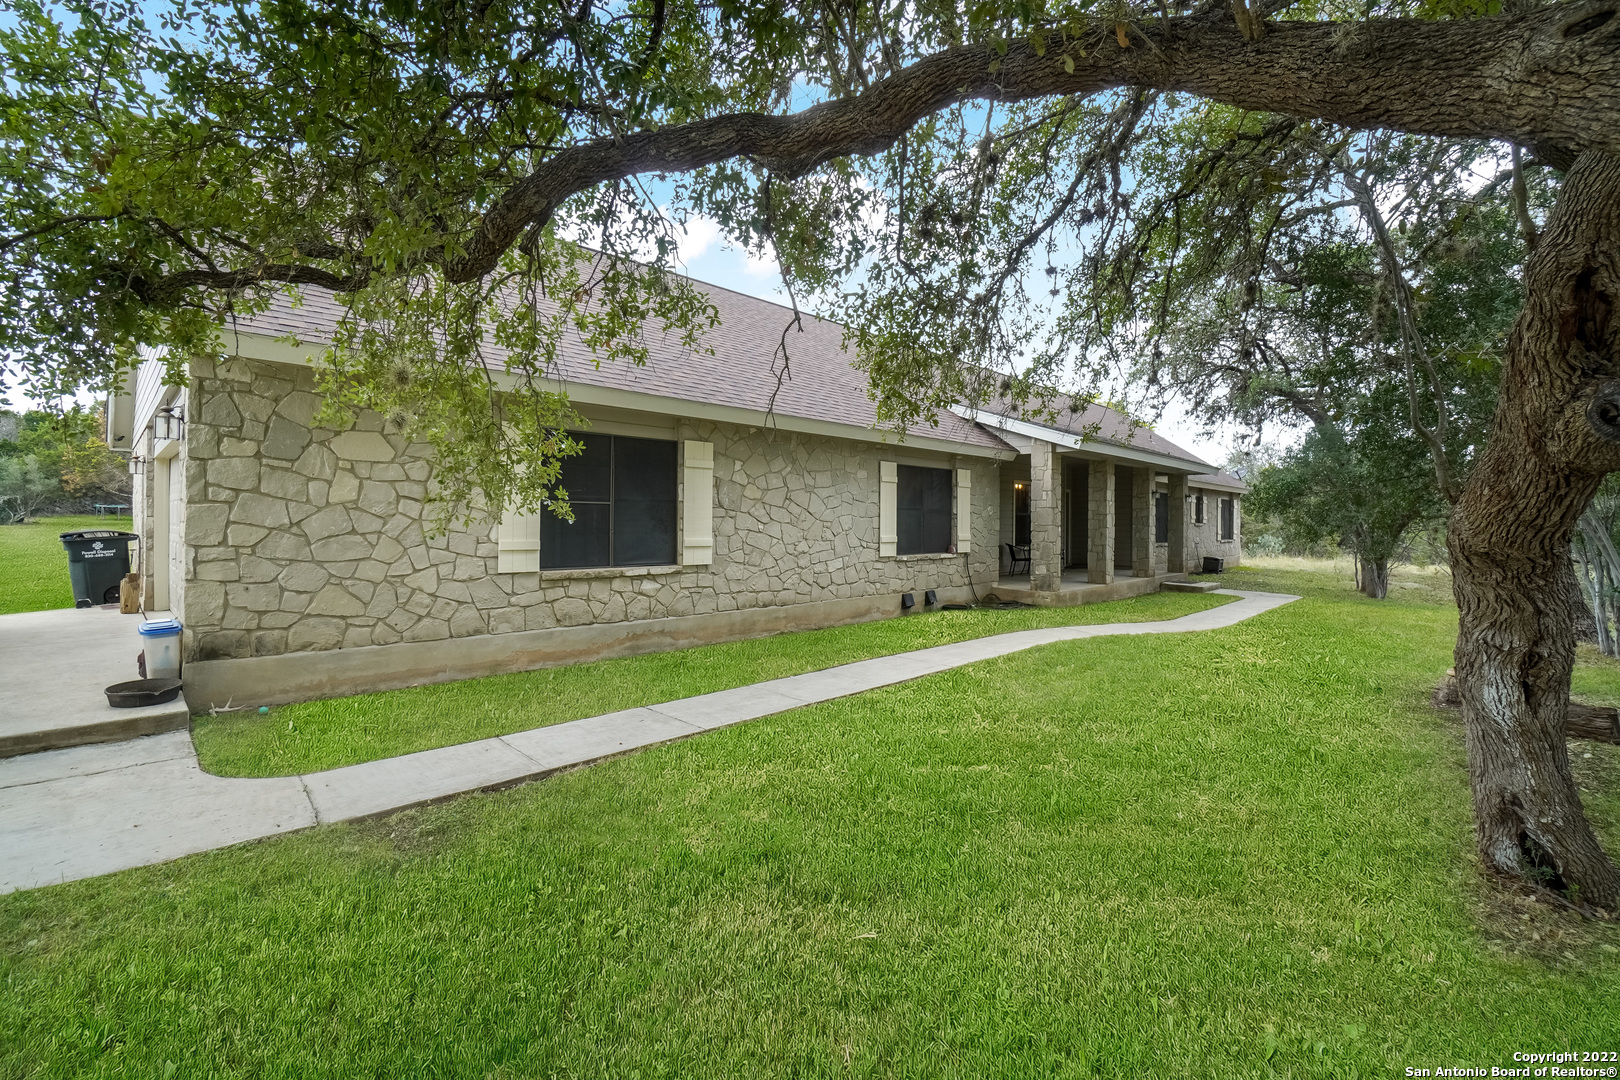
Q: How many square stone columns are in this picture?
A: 4